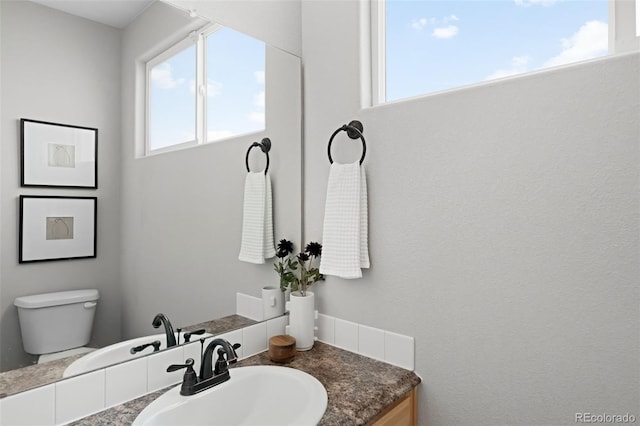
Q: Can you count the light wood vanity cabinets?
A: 1